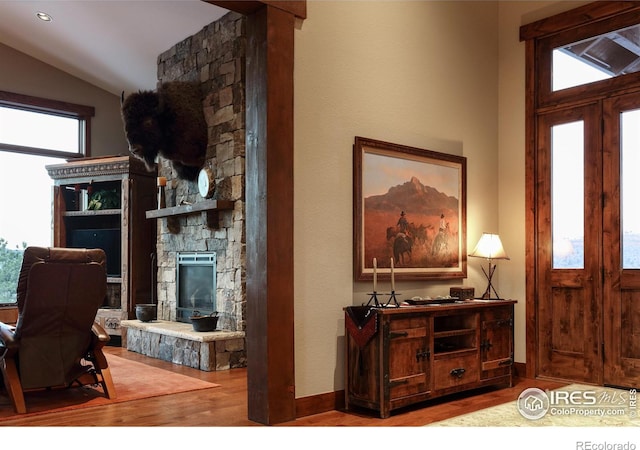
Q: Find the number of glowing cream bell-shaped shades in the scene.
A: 1